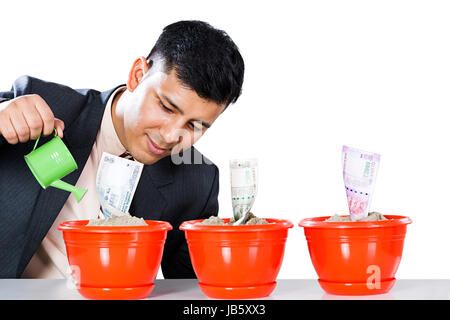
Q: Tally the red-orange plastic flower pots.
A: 3